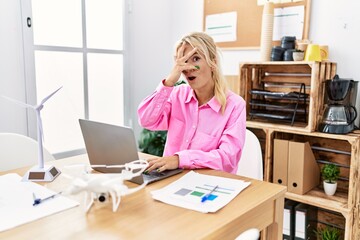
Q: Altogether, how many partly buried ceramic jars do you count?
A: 0